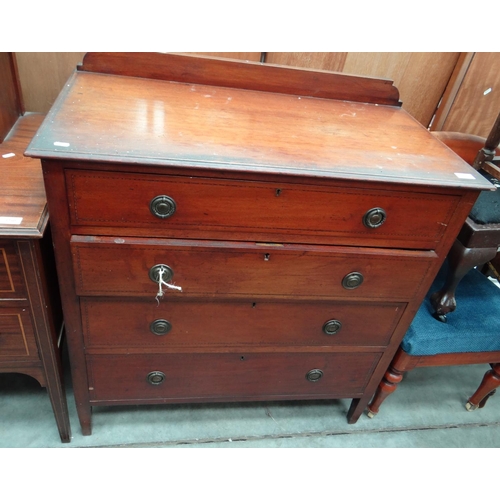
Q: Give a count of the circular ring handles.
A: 8